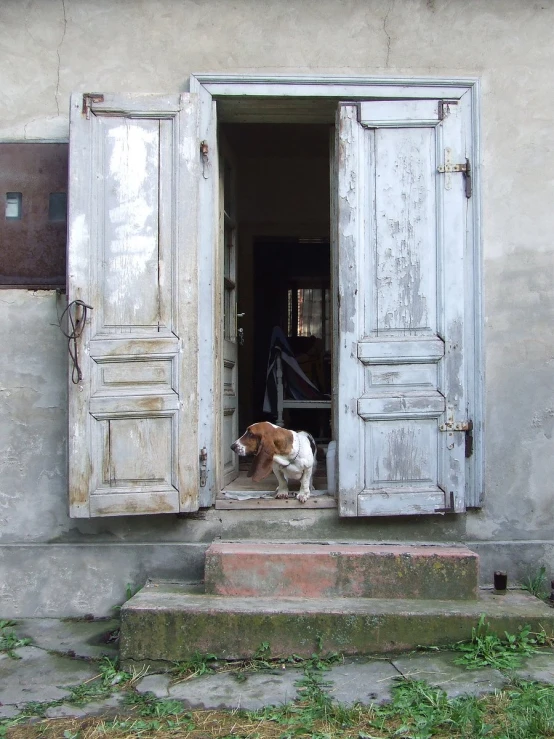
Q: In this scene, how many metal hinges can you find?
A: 4